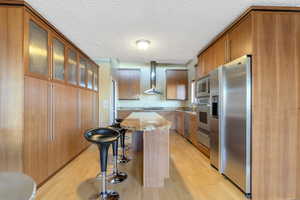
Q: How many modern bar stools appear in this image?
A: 3